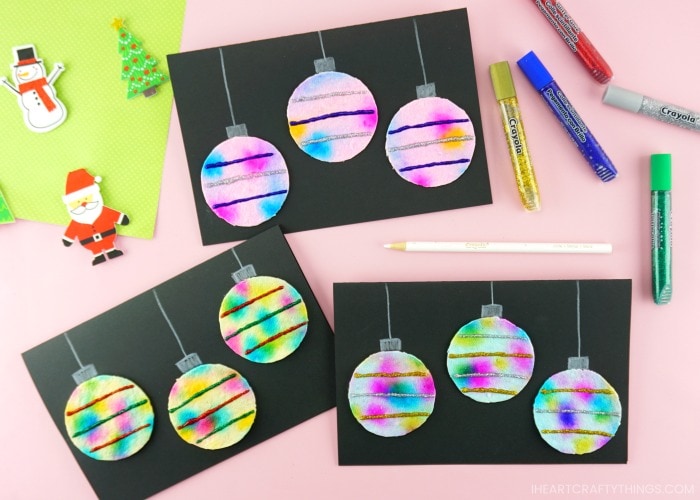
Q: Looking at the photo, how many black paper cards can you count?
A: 3